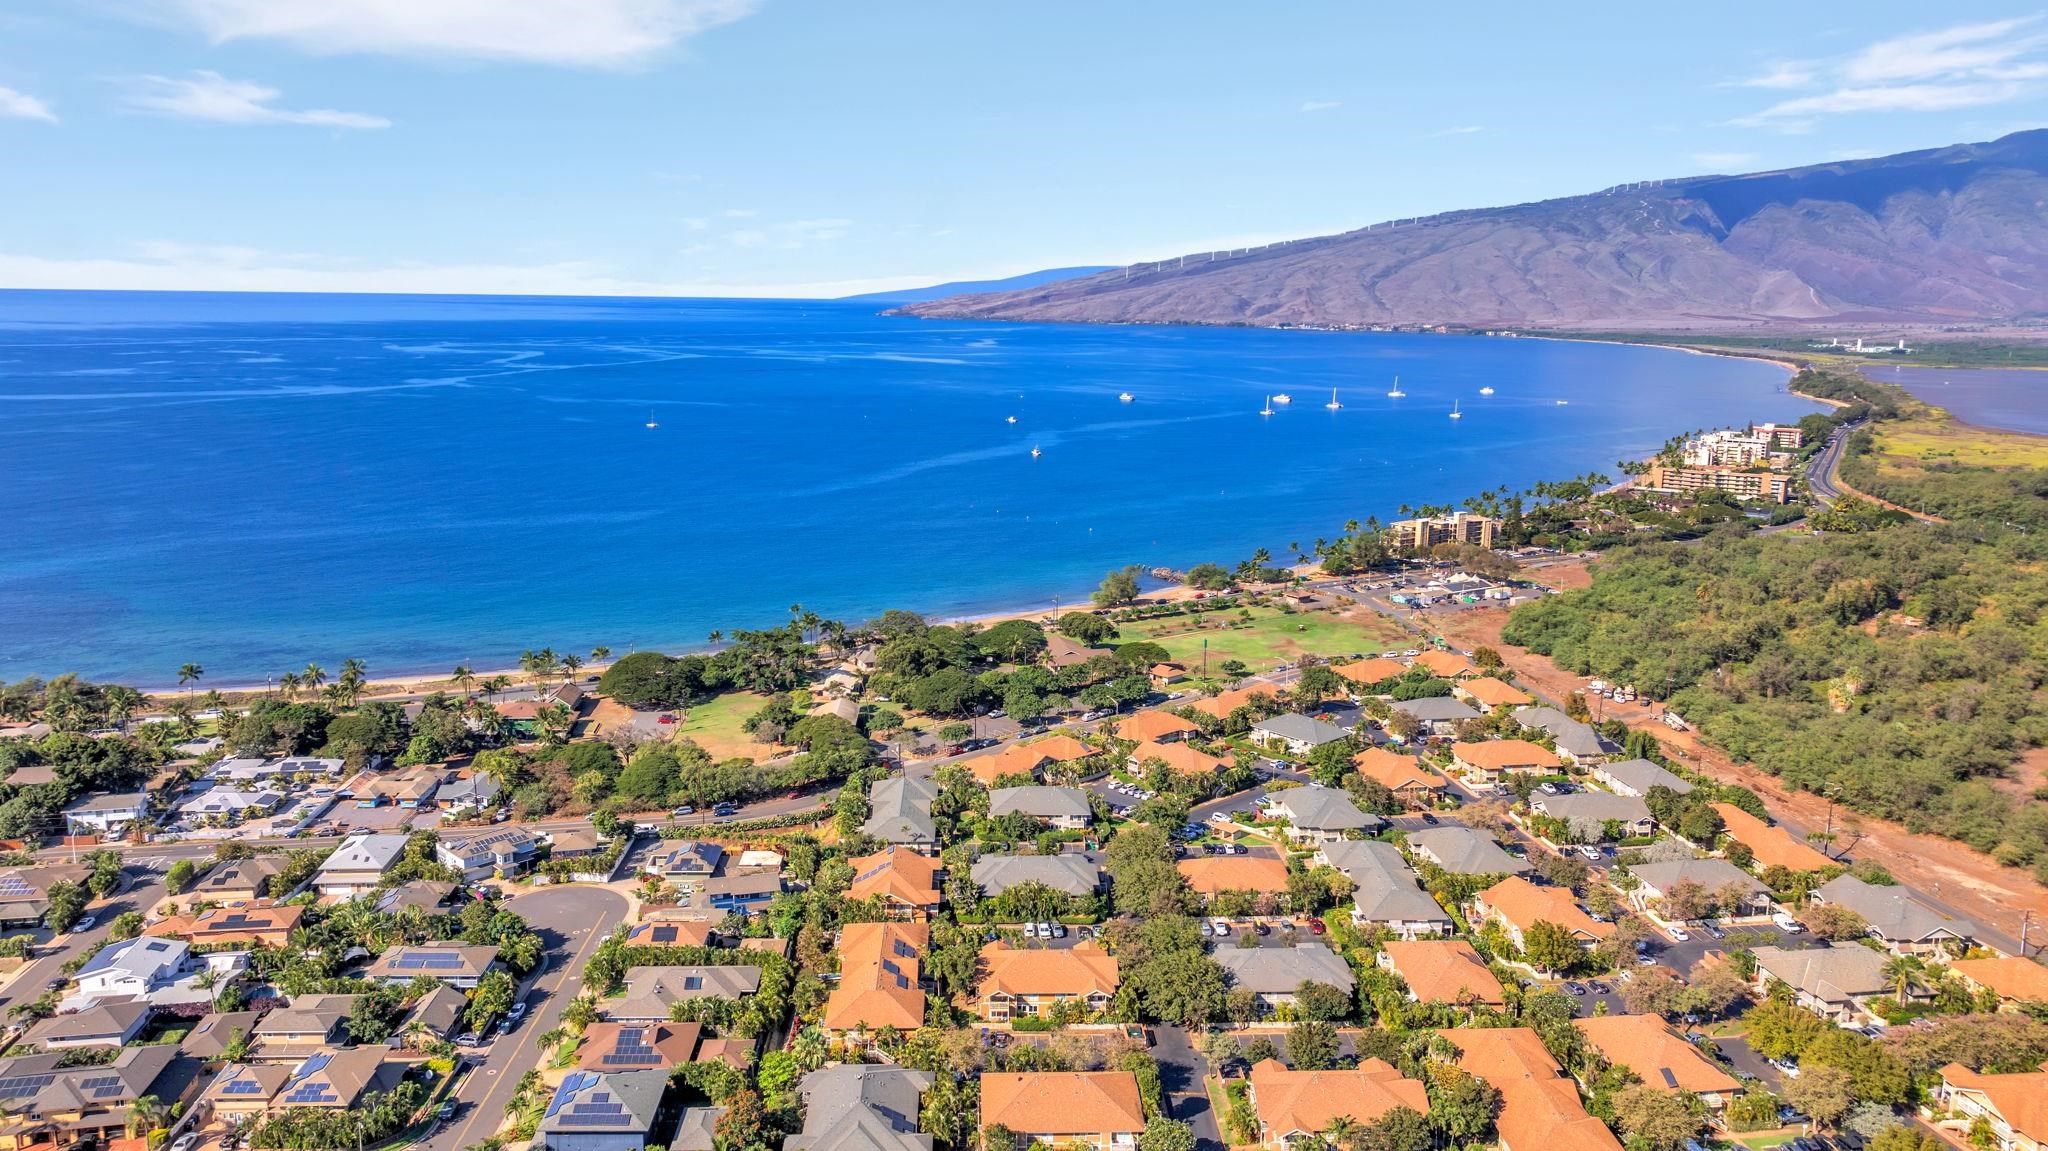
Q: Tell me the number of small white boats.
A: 11